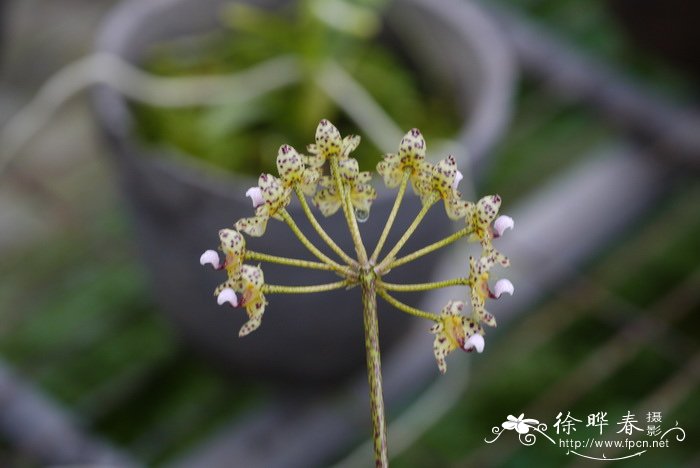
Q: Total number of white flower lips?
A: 7